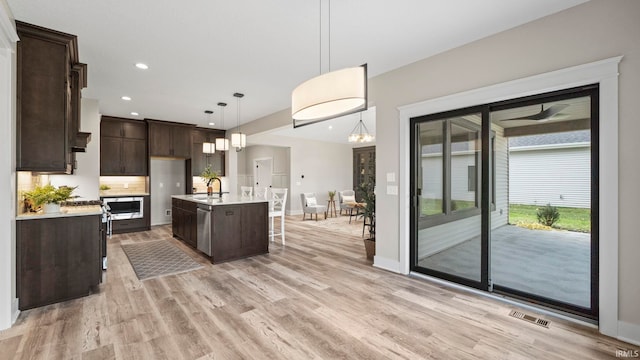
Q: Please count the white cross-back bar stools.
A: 3